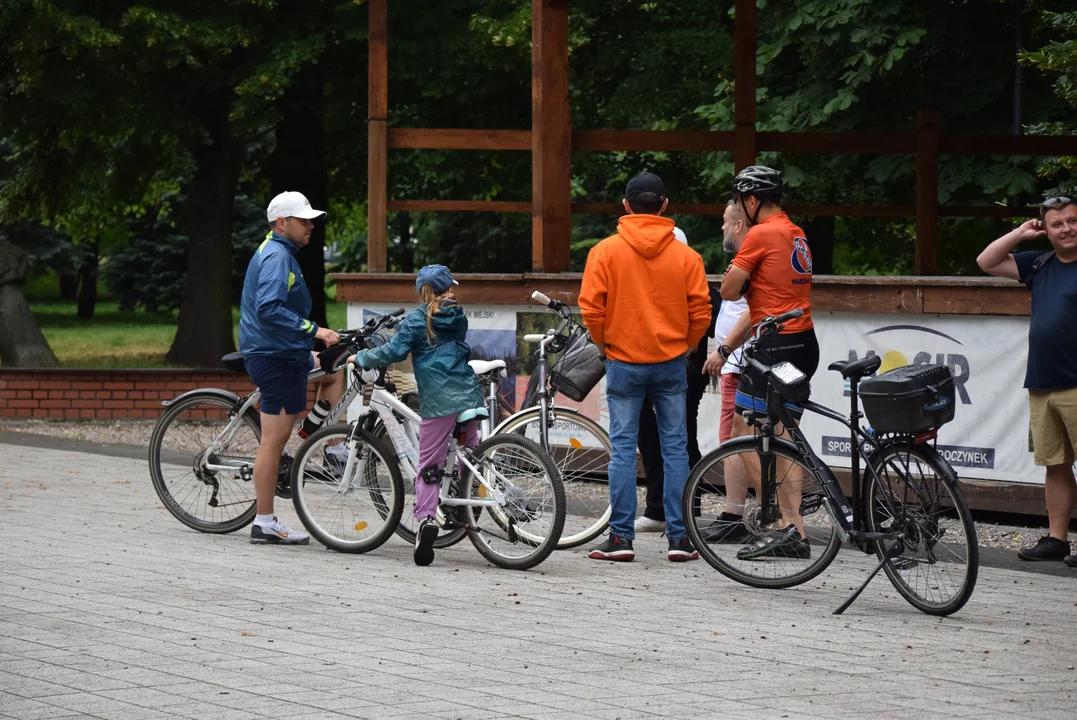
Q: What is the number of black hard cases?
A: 1